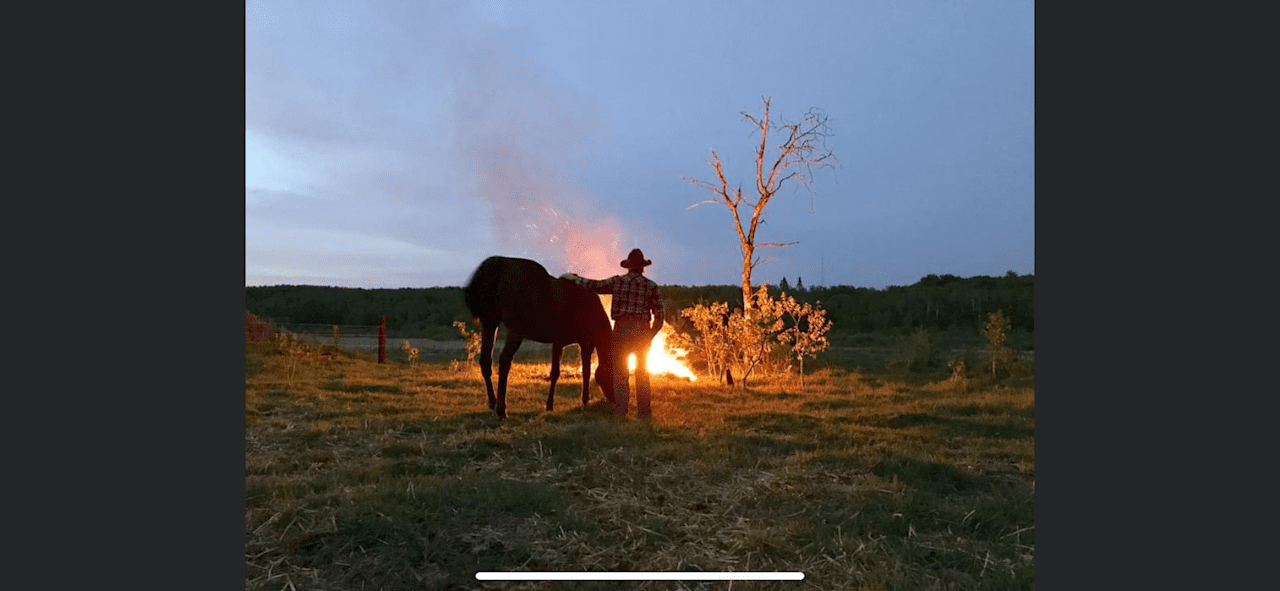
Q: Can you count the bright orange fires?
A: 1